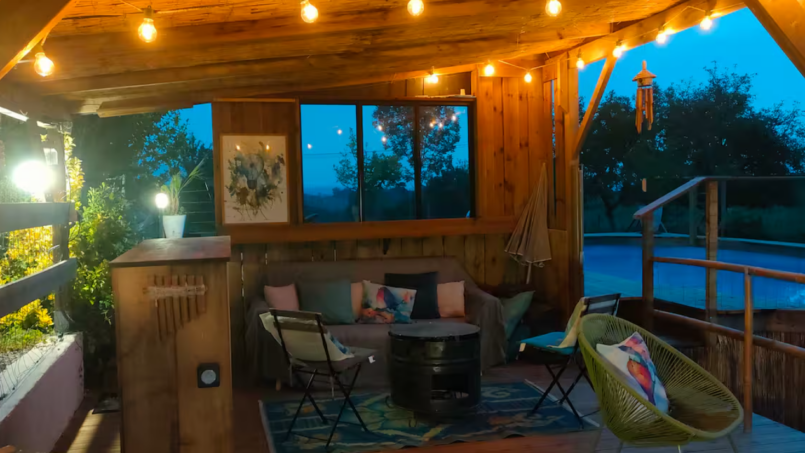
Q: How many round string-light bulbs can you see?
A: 12